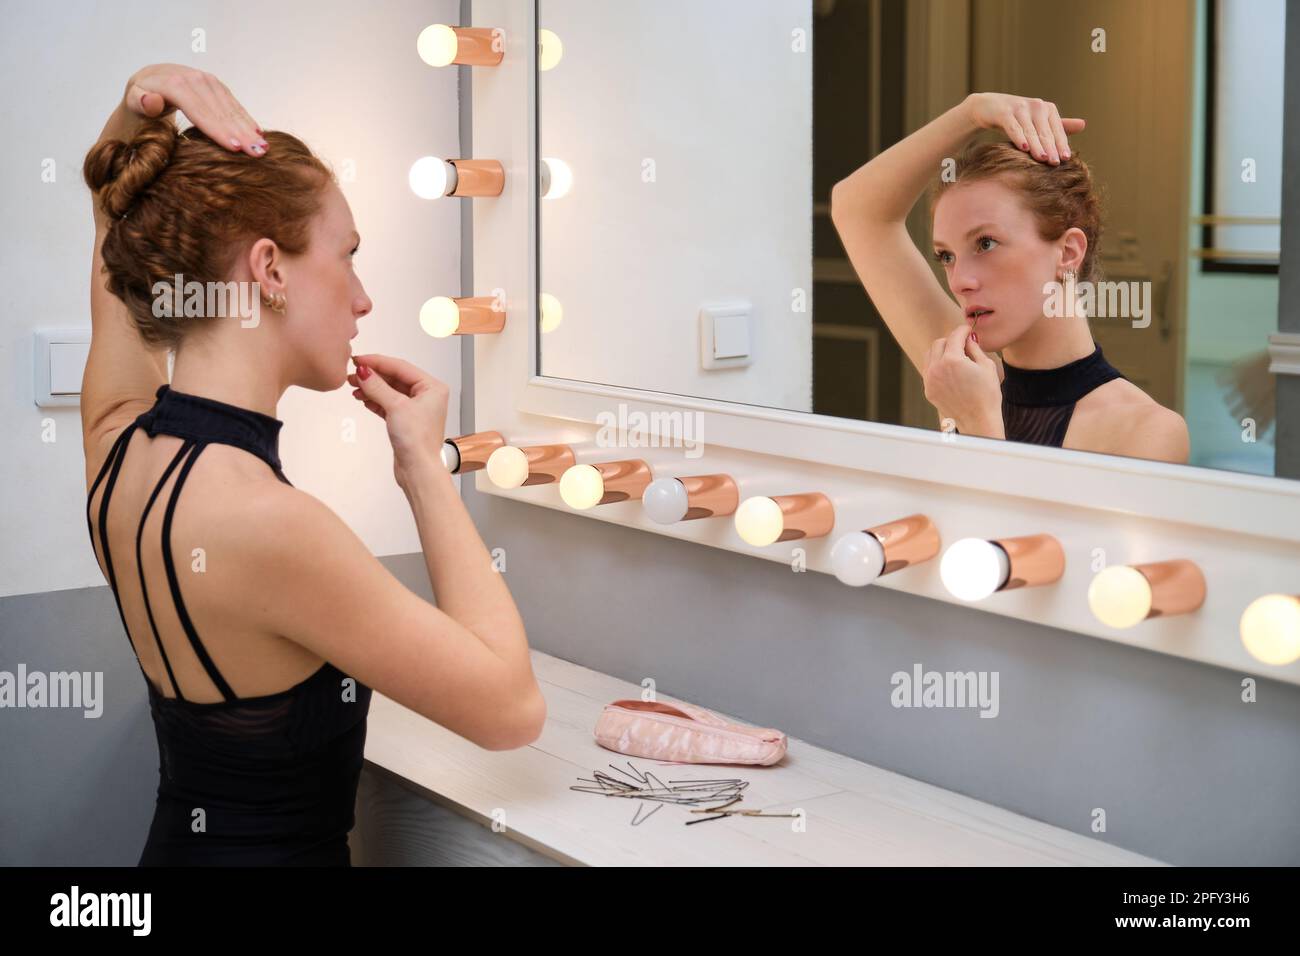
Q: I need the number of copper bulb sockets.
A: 12